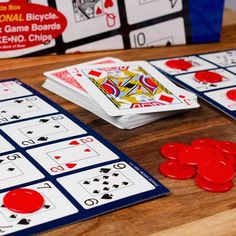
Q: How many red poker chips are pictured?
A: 12